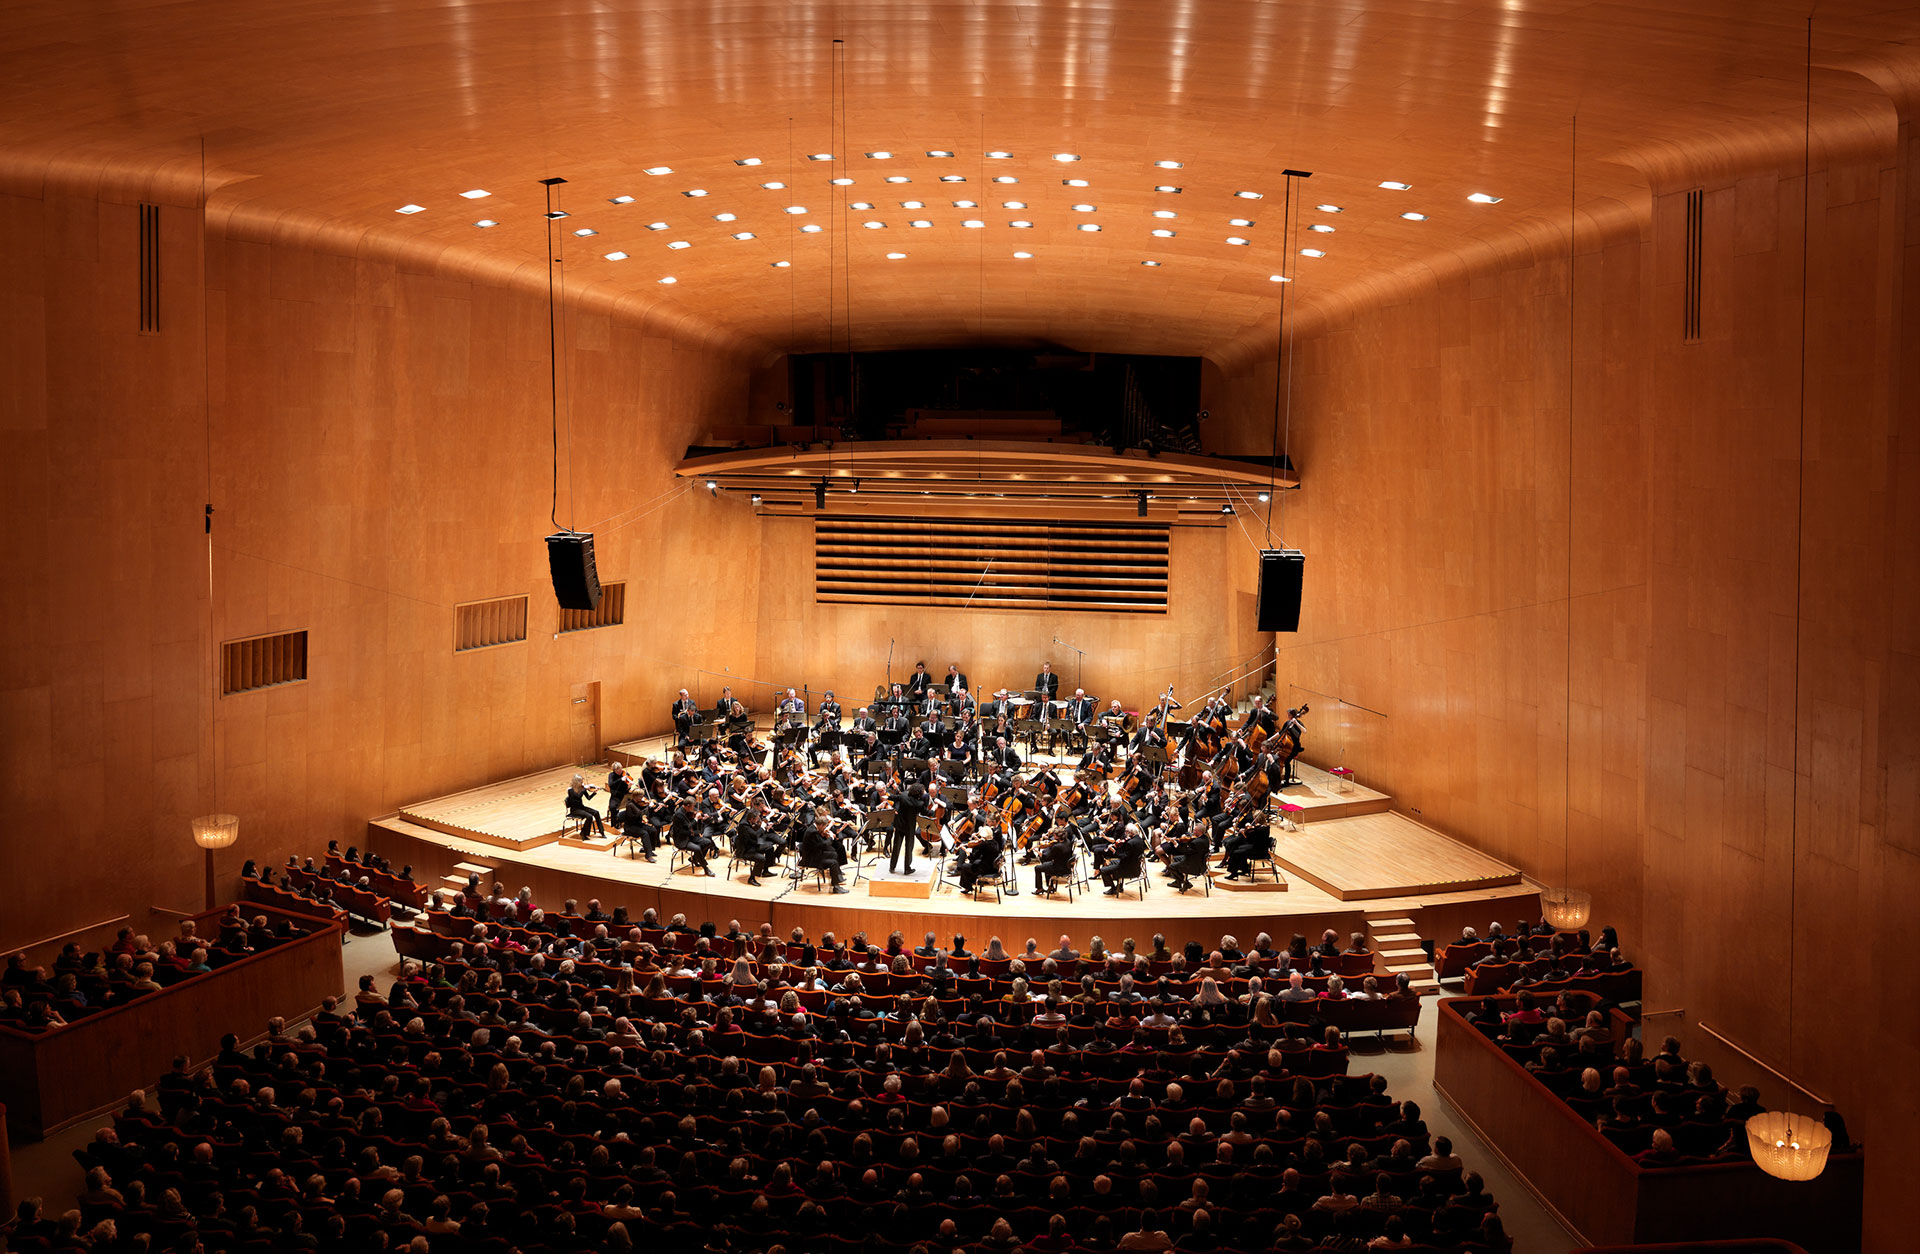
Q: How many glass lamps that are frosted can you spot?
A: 3